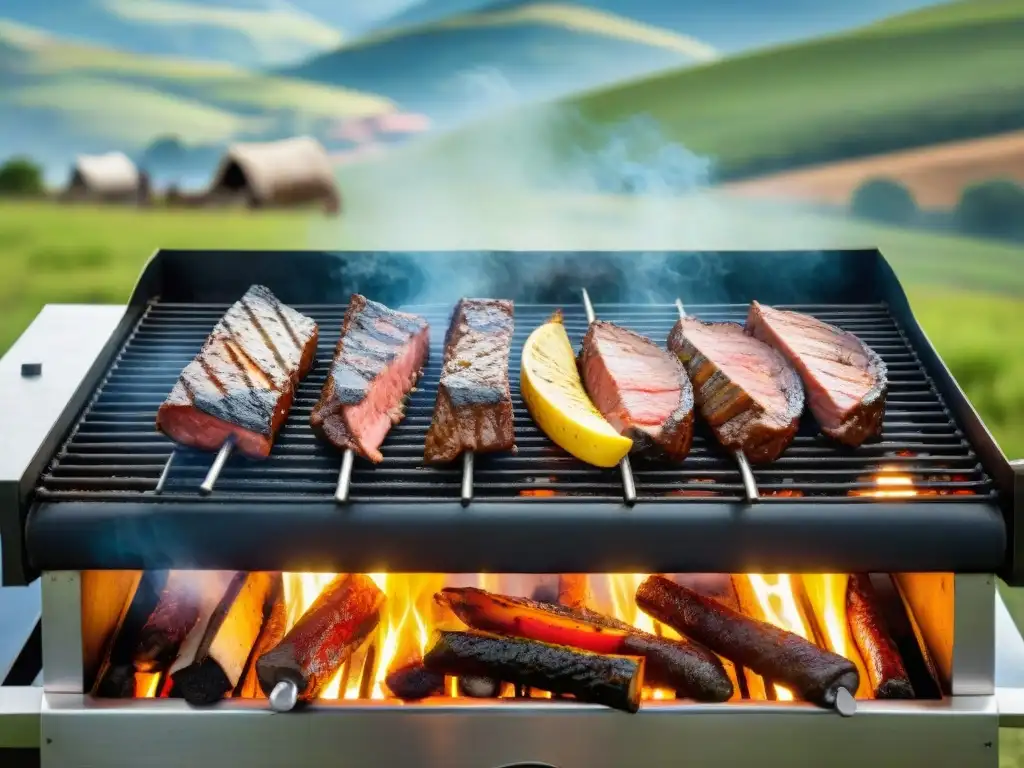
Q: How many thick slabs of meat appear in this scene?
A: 6